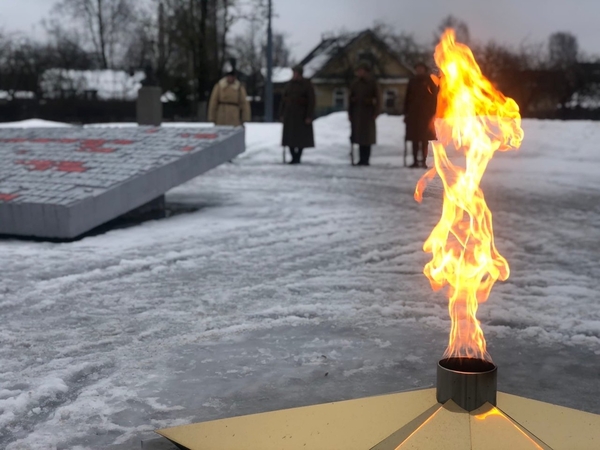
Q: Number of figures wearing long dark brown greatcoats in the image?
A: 3